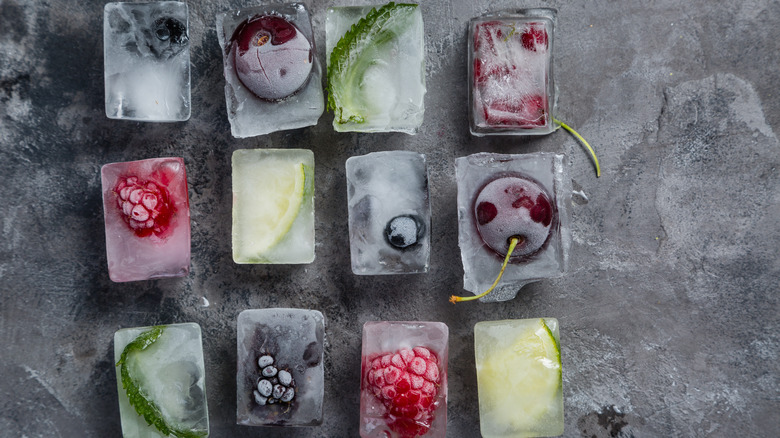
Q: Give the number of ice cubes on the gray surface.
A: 12